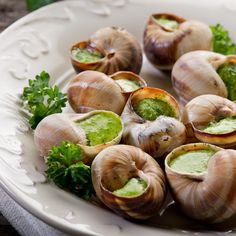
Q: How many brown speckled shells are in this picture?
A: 9